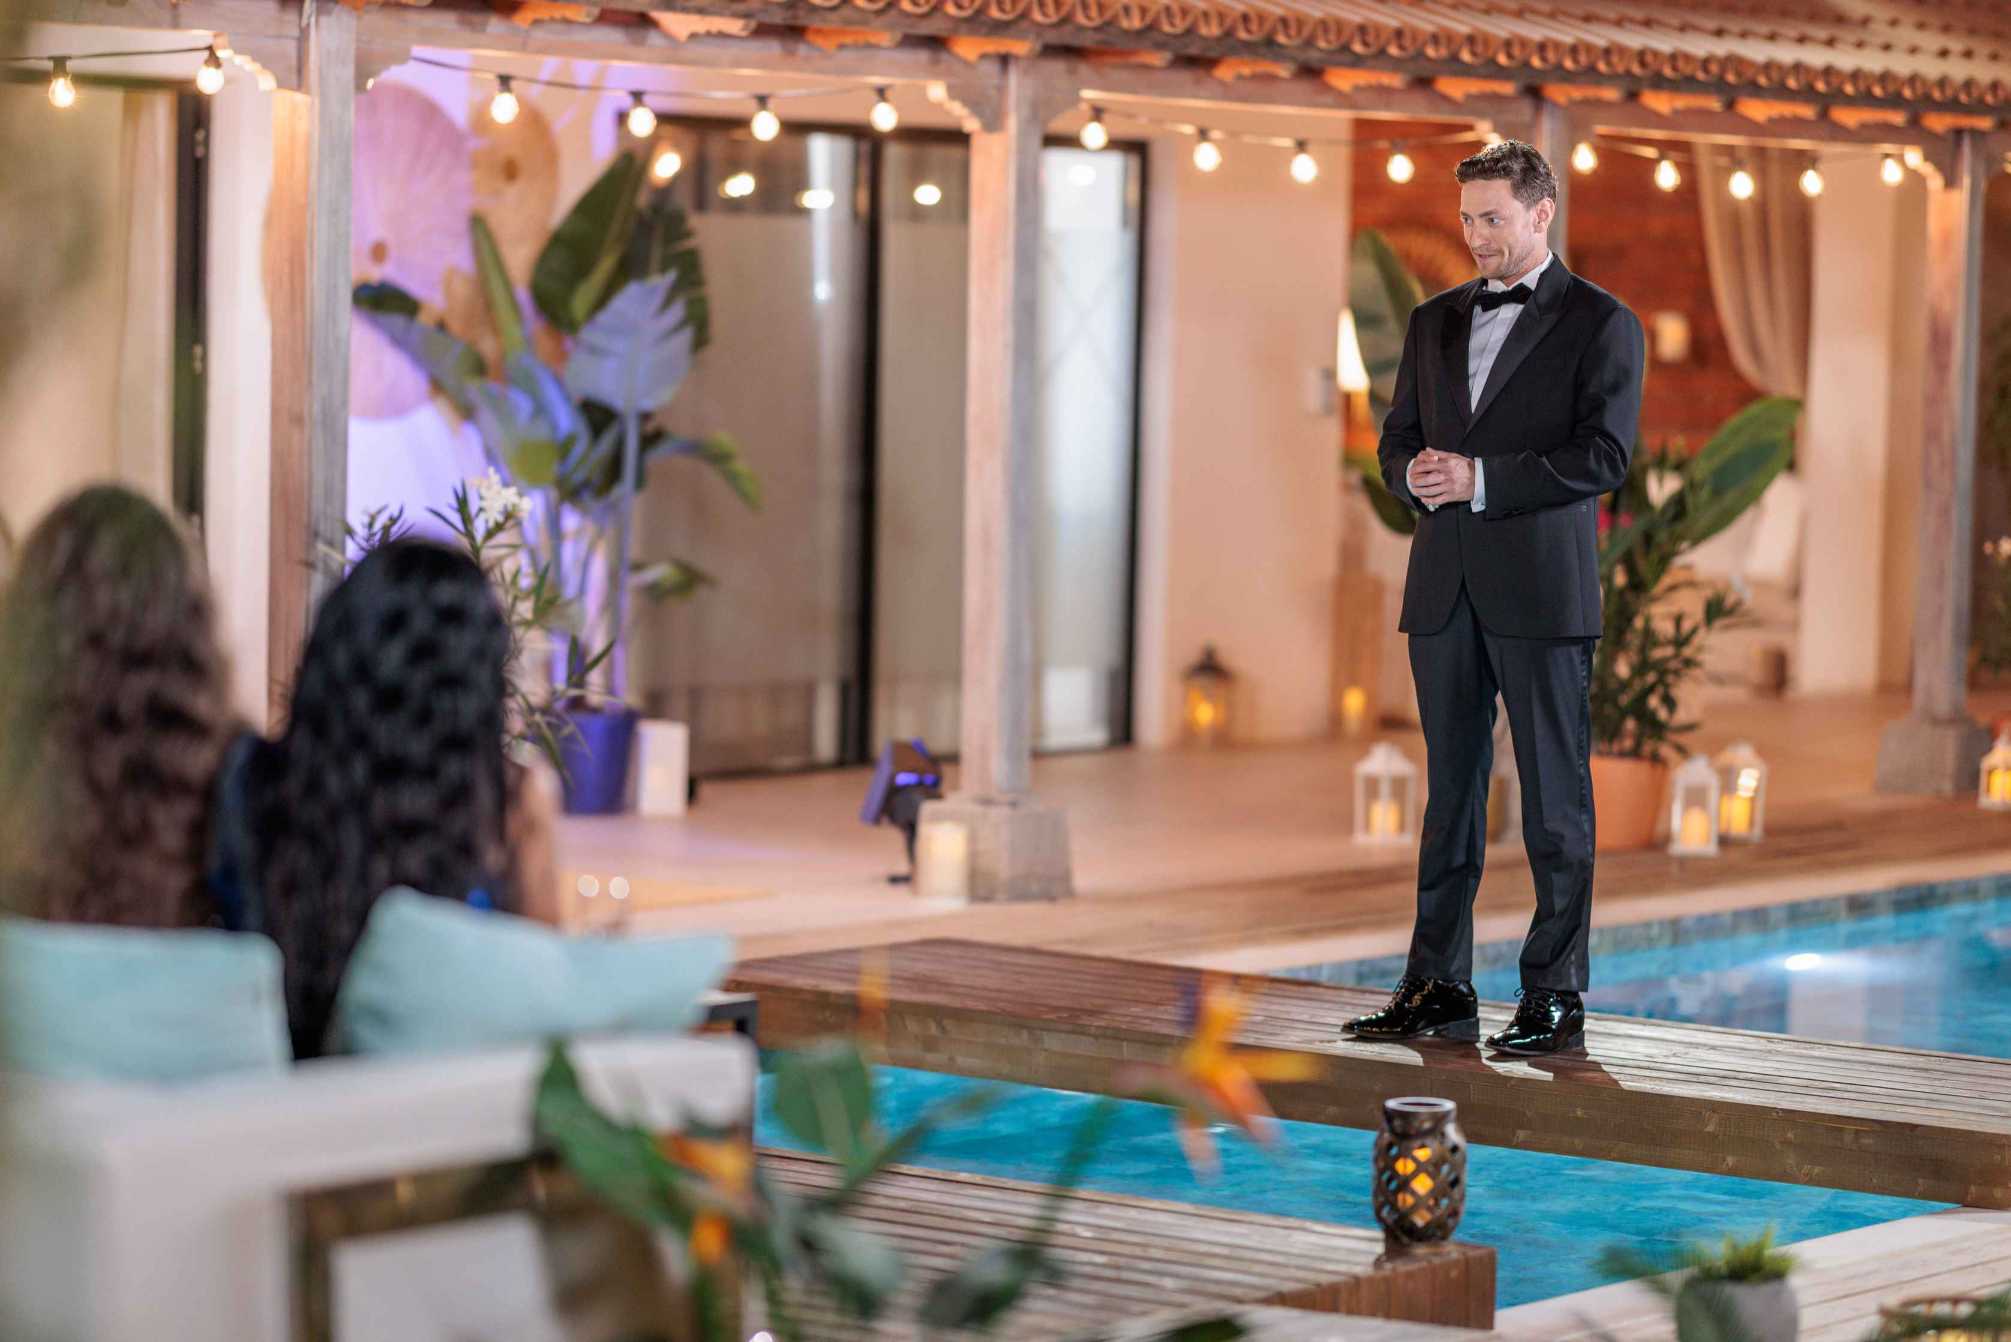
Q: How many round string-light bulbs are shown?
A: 15